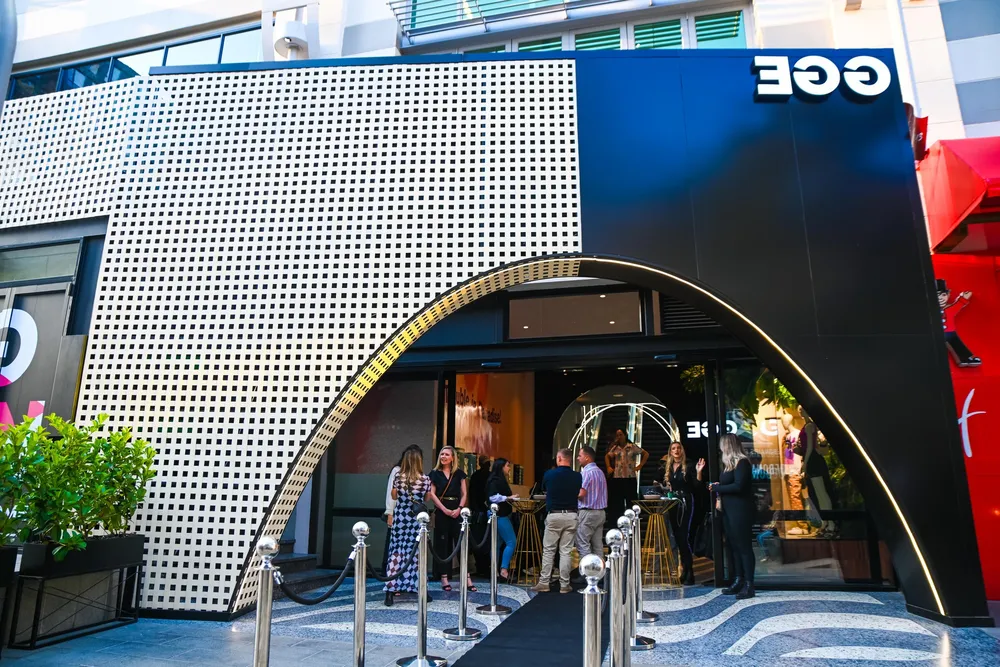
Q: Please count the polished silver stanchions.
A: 10